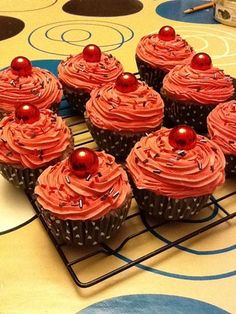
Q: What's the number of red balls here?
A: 8